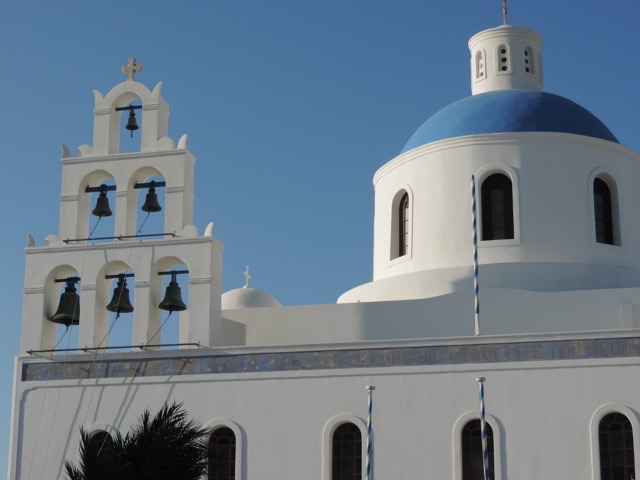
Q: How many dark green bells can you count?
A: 6